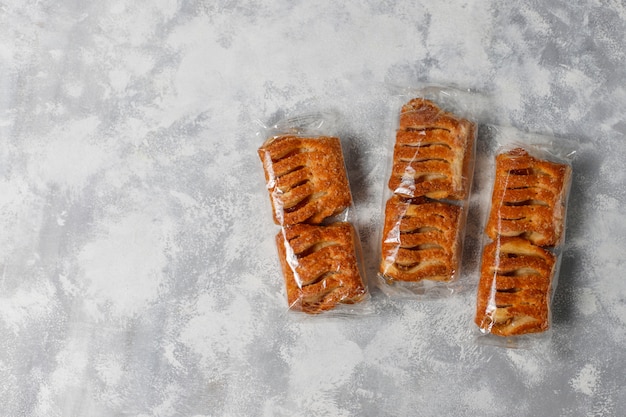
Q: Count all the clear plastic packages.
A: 3